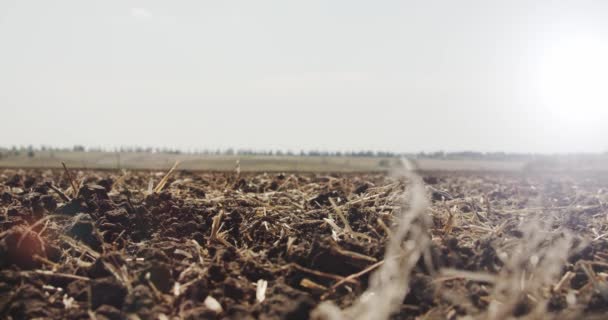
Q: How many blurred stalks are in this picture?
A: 2